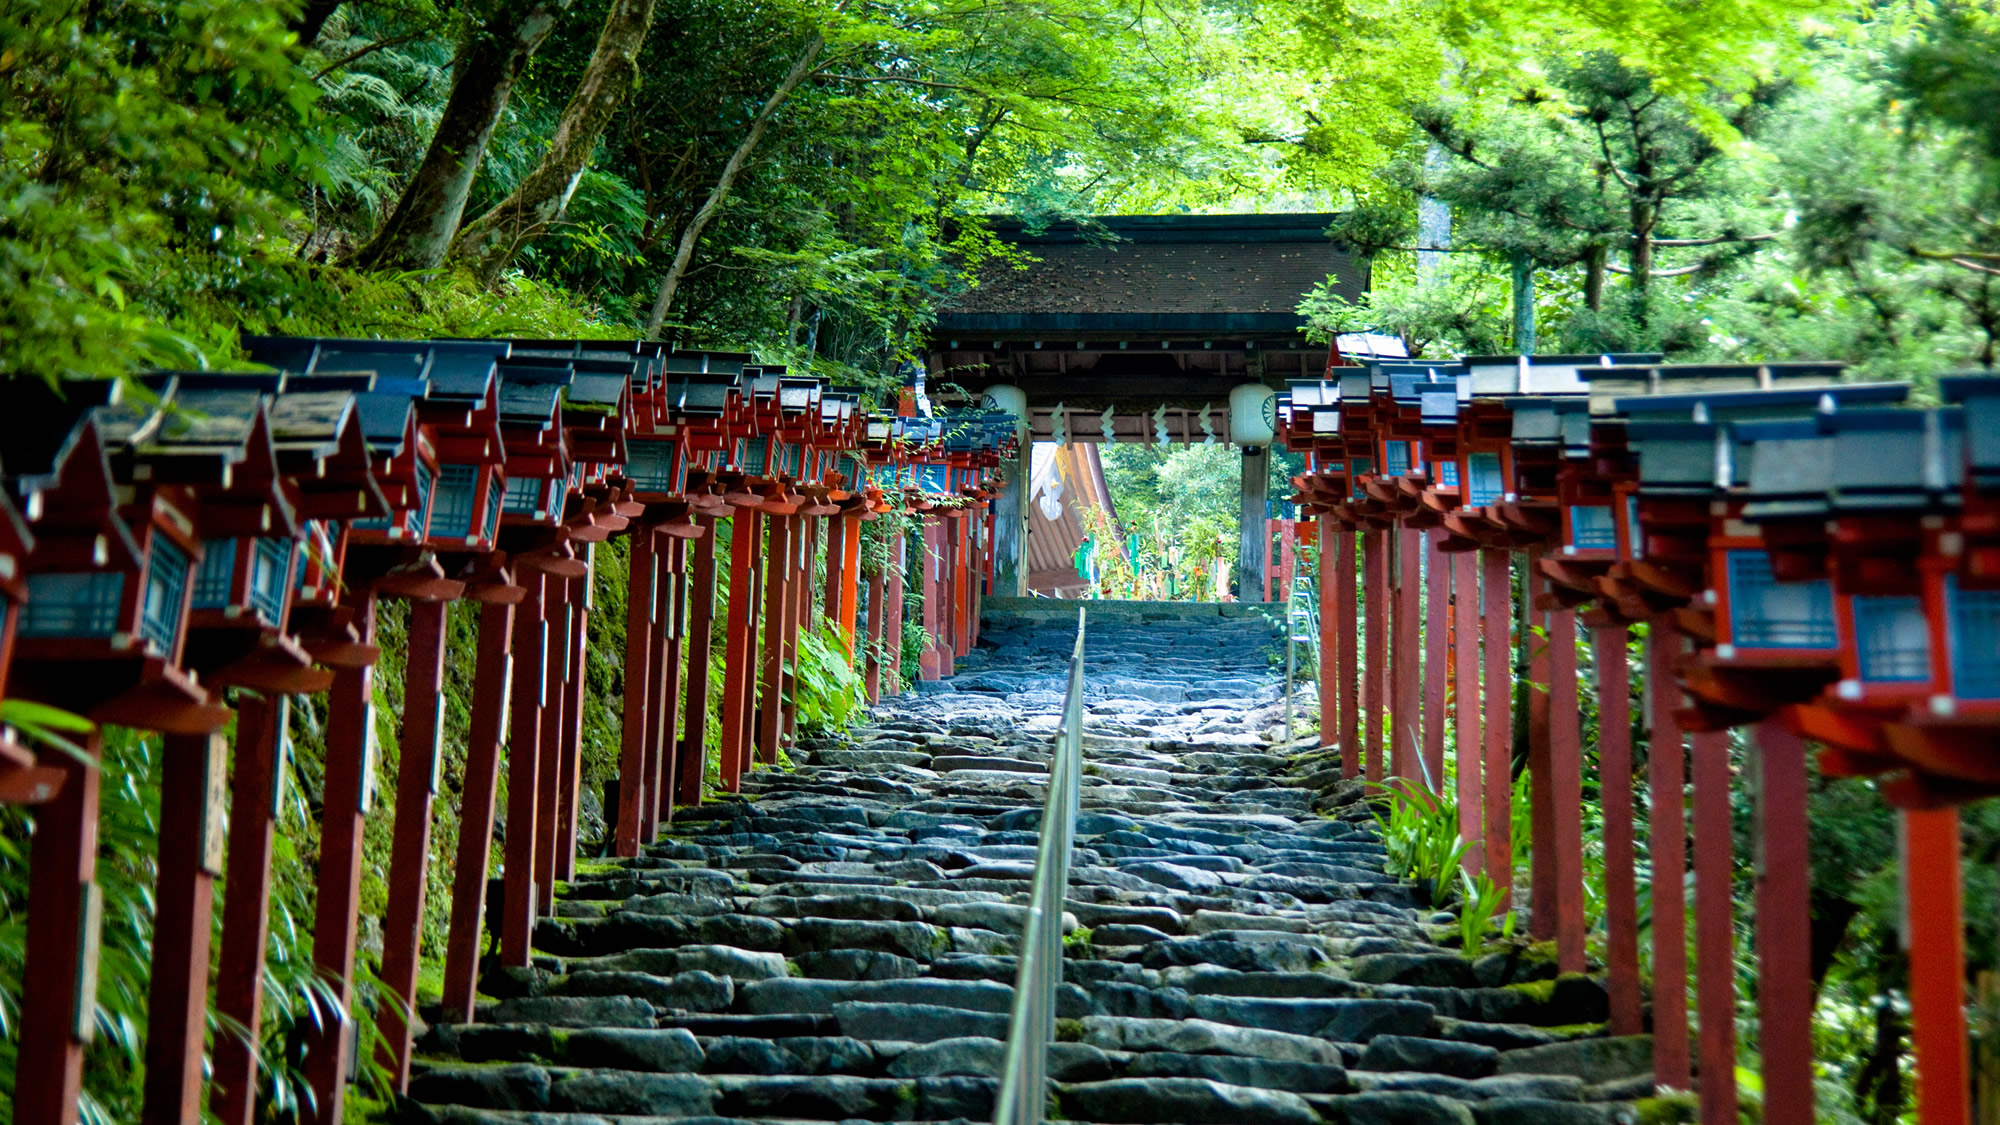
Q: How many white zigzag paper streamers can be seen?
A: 4